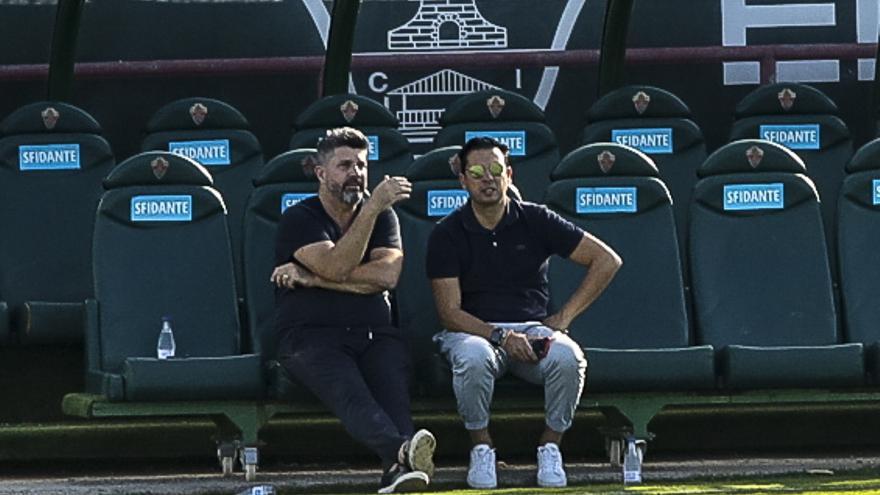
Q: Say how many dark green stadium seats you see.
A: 12